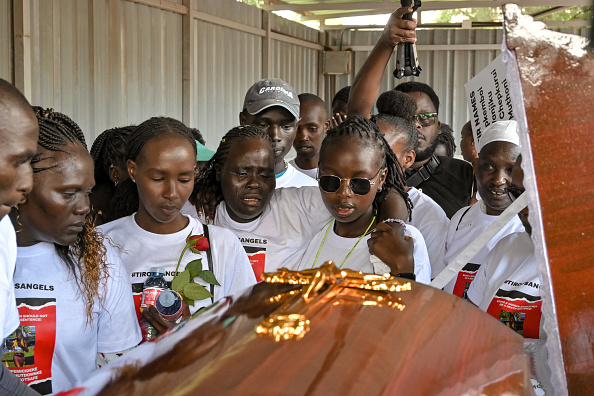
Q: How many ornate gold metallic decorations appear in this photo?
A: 1